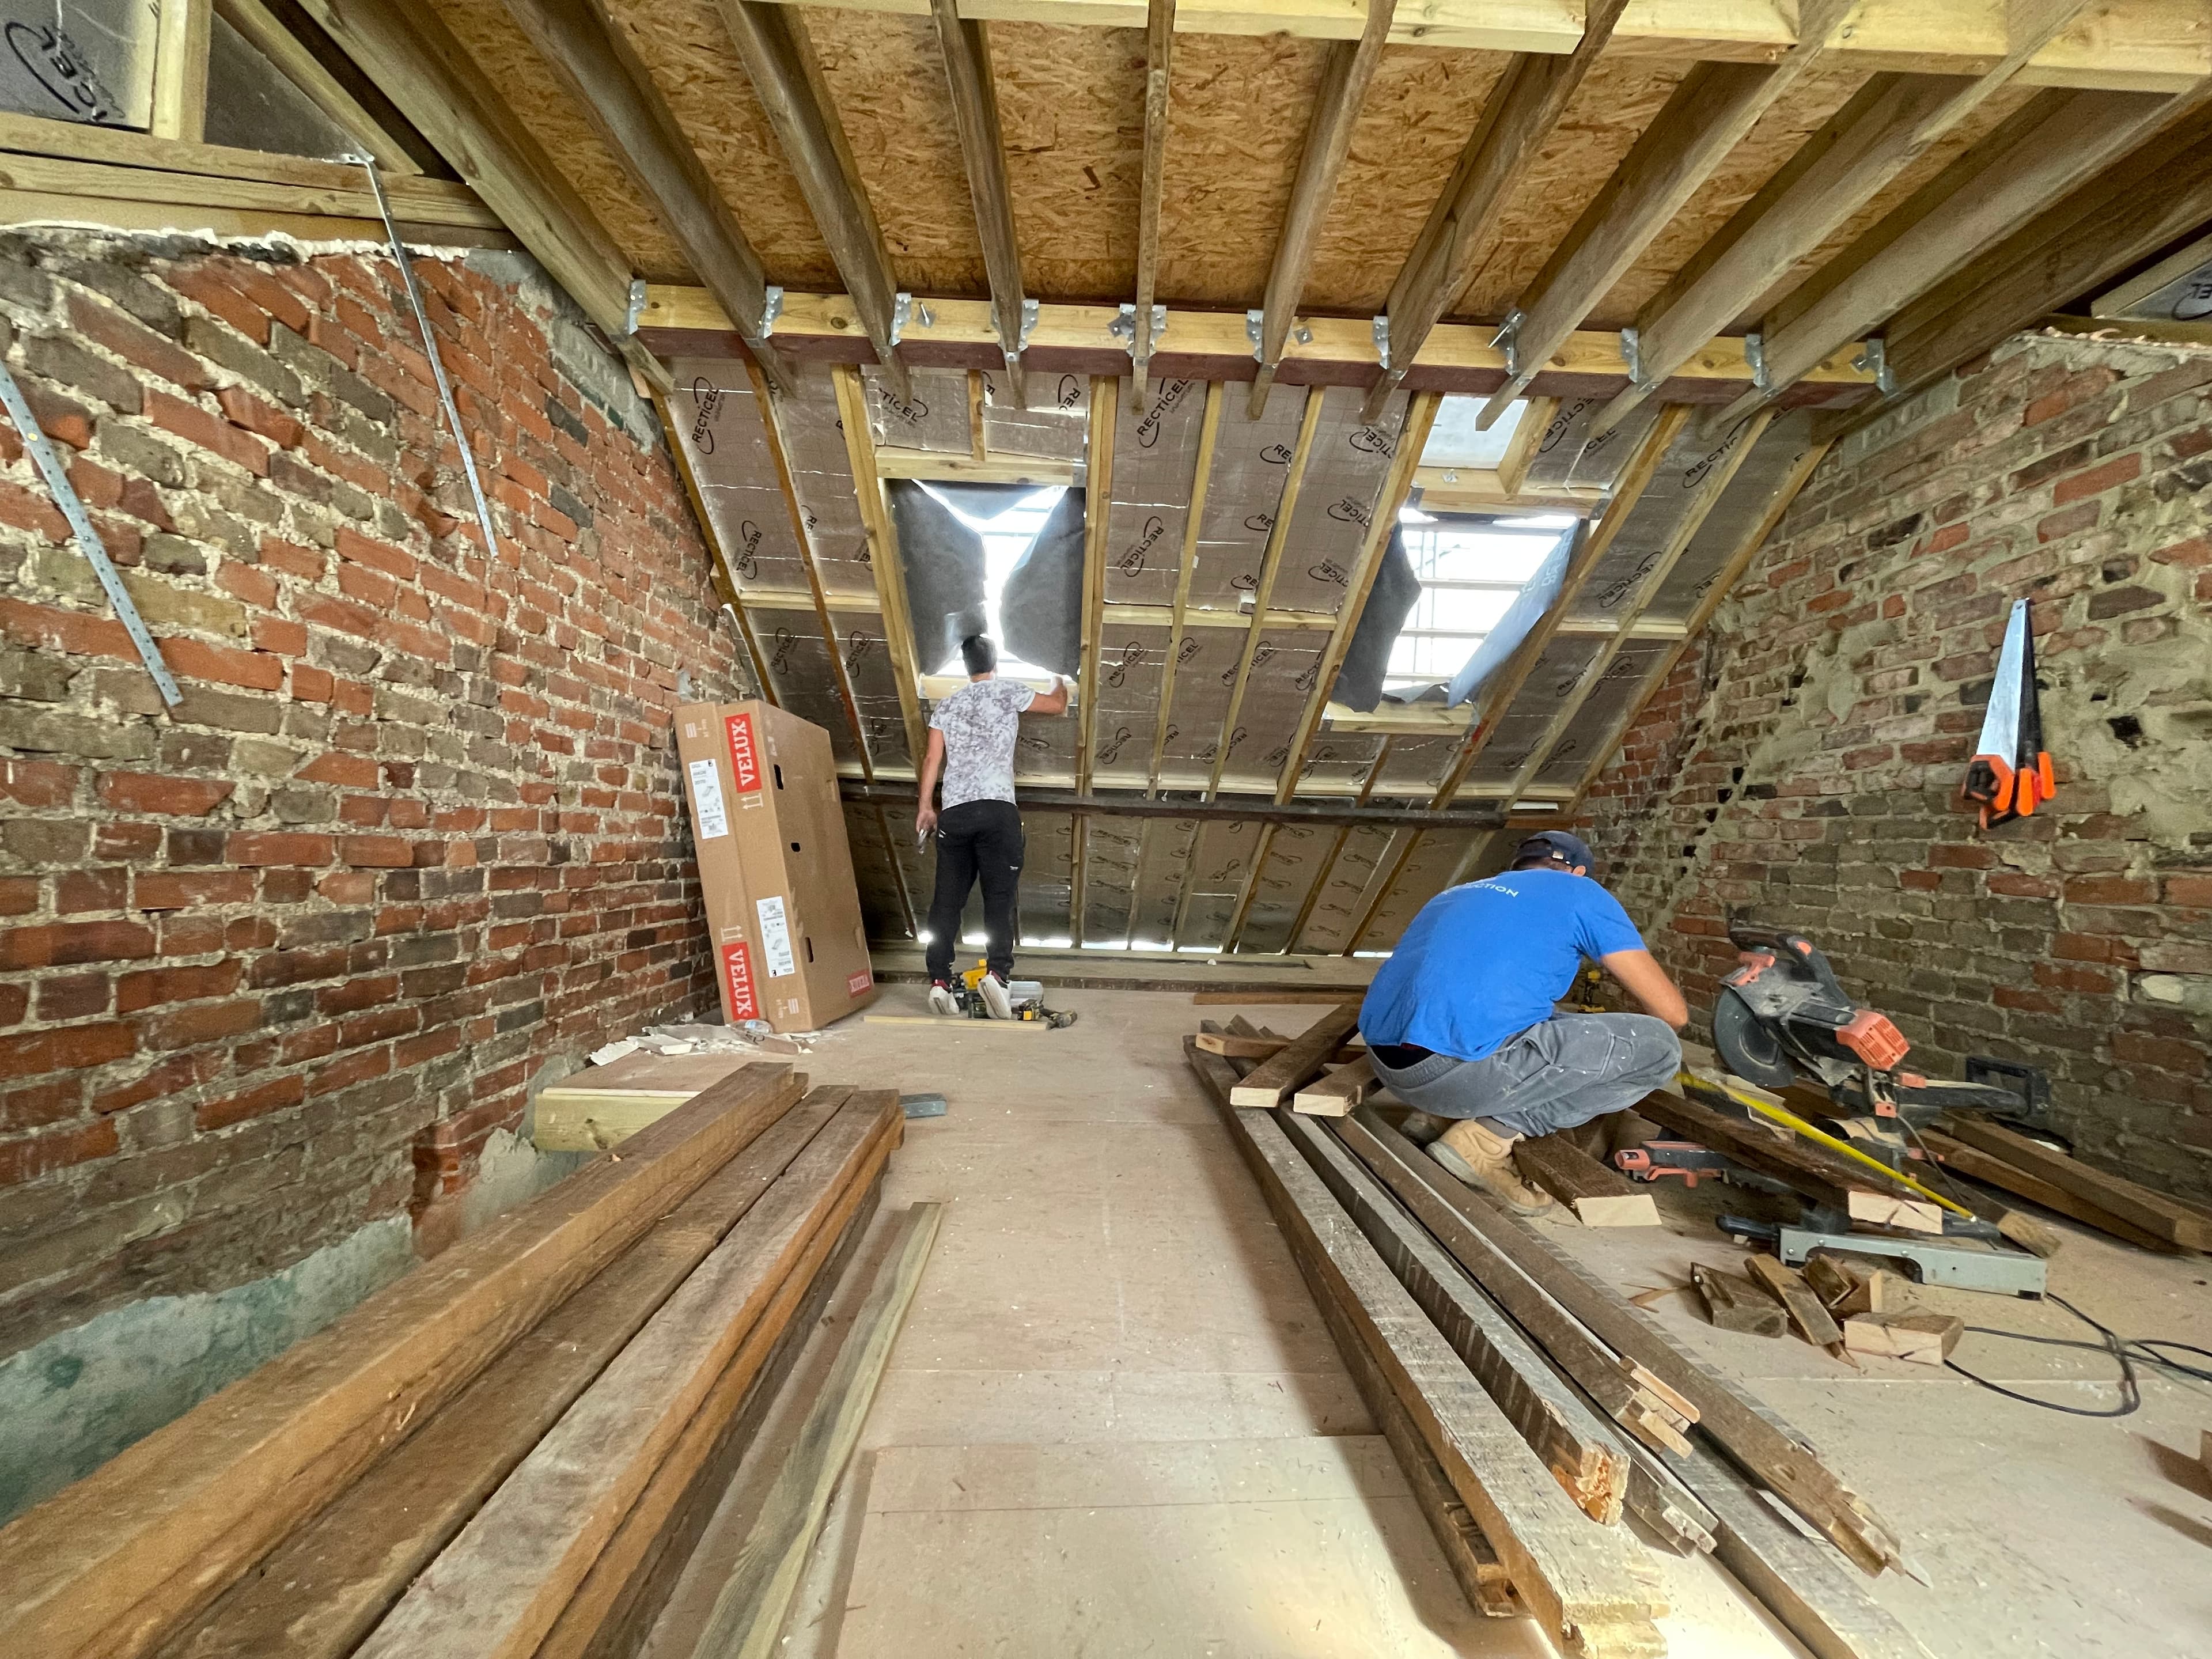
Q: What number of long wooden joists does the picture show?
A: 11